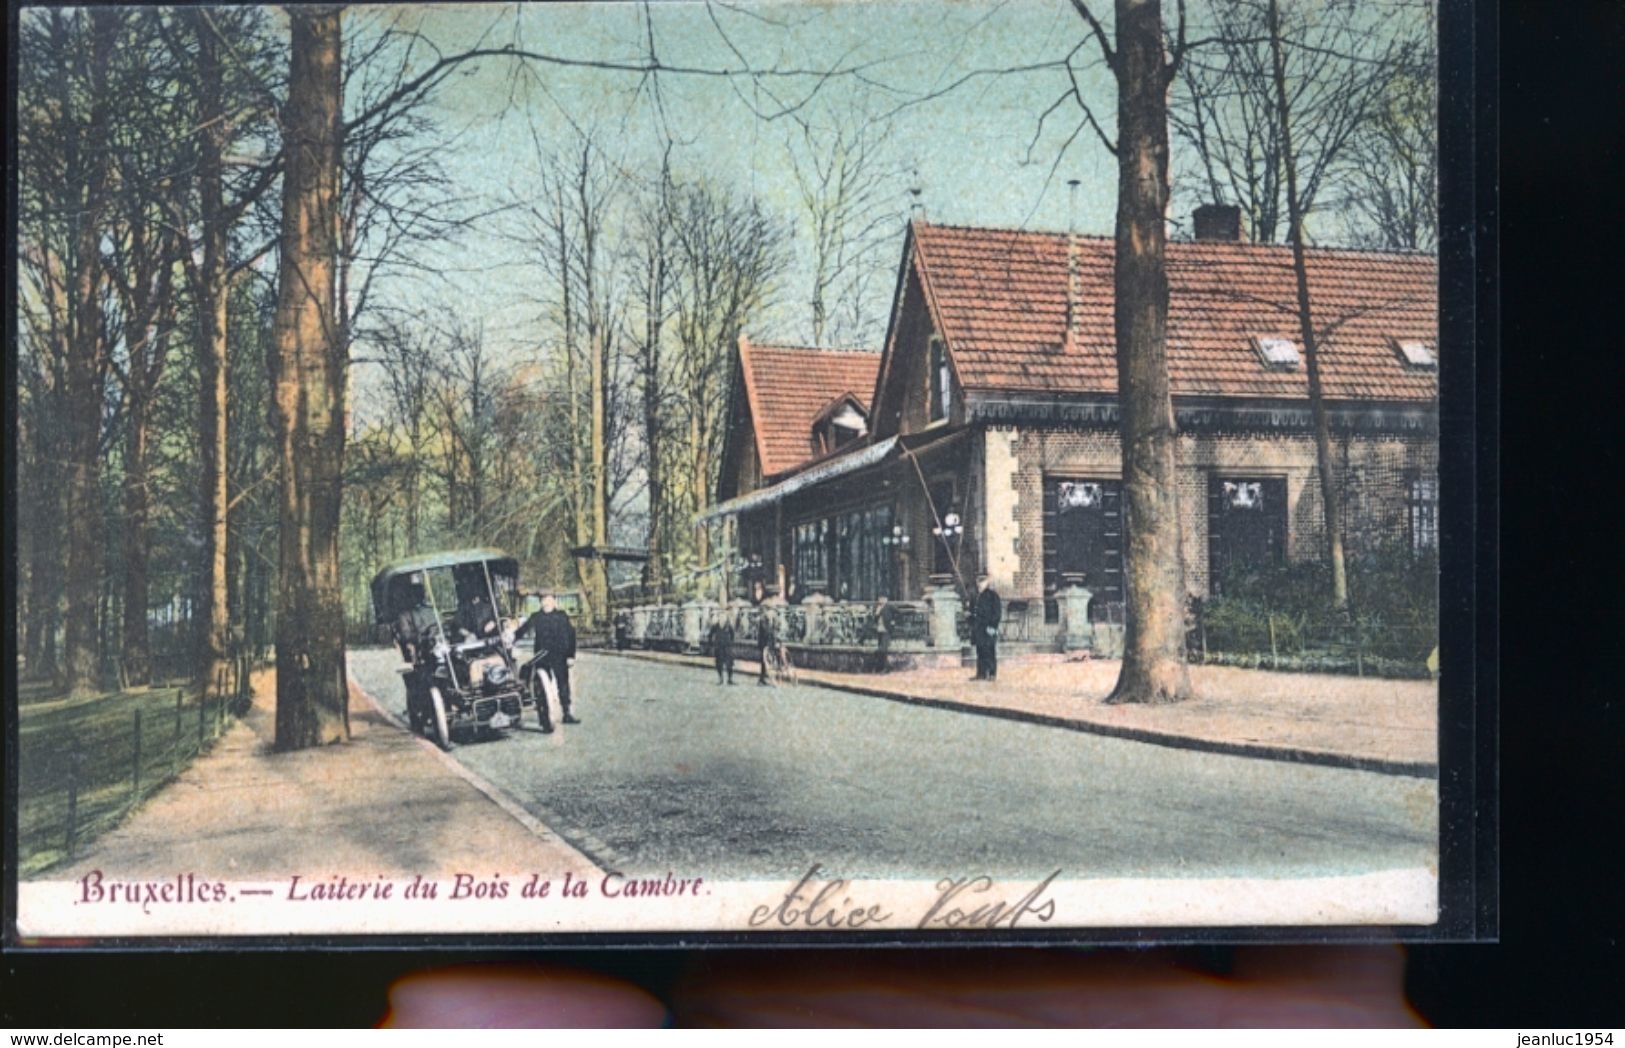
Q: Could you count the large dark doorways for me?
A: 2